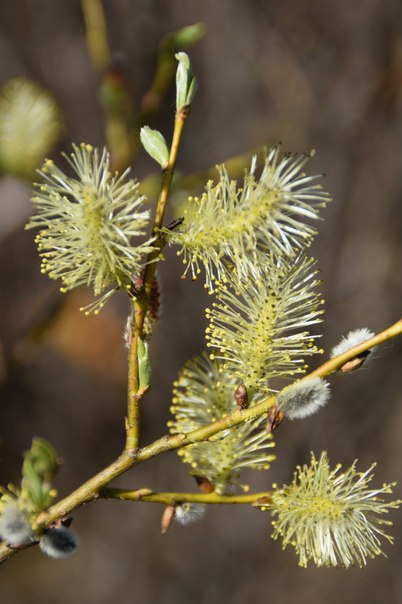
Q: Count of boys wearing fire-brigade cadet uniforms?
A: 0